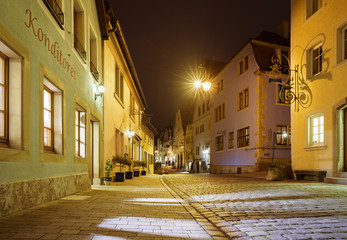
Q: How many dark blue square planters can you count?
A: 4